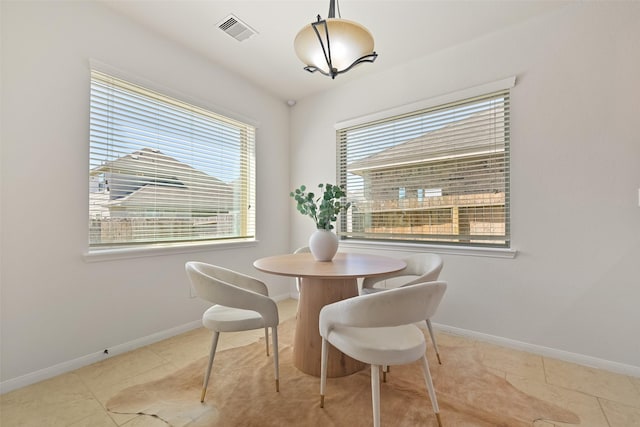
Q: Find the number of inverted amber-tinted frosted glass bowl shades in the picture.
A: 1